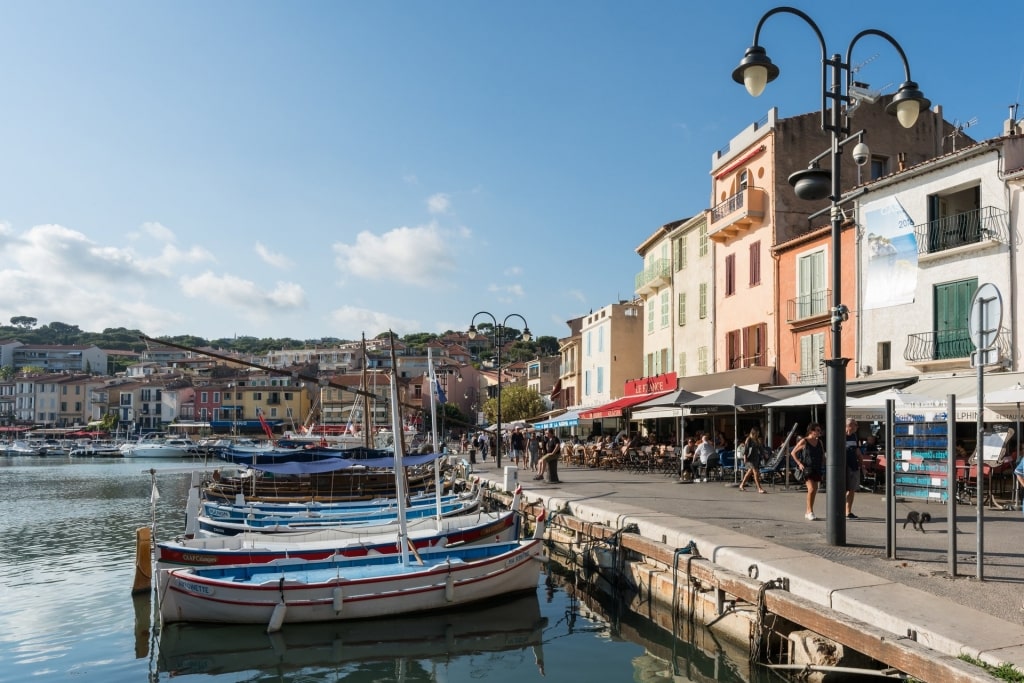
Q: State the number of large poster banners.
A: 1